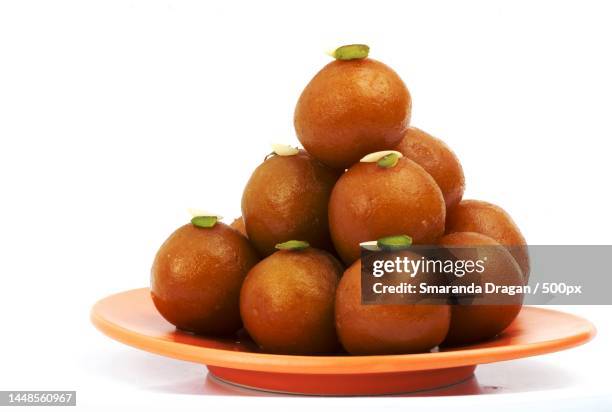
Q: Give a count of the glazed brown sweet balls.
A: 10